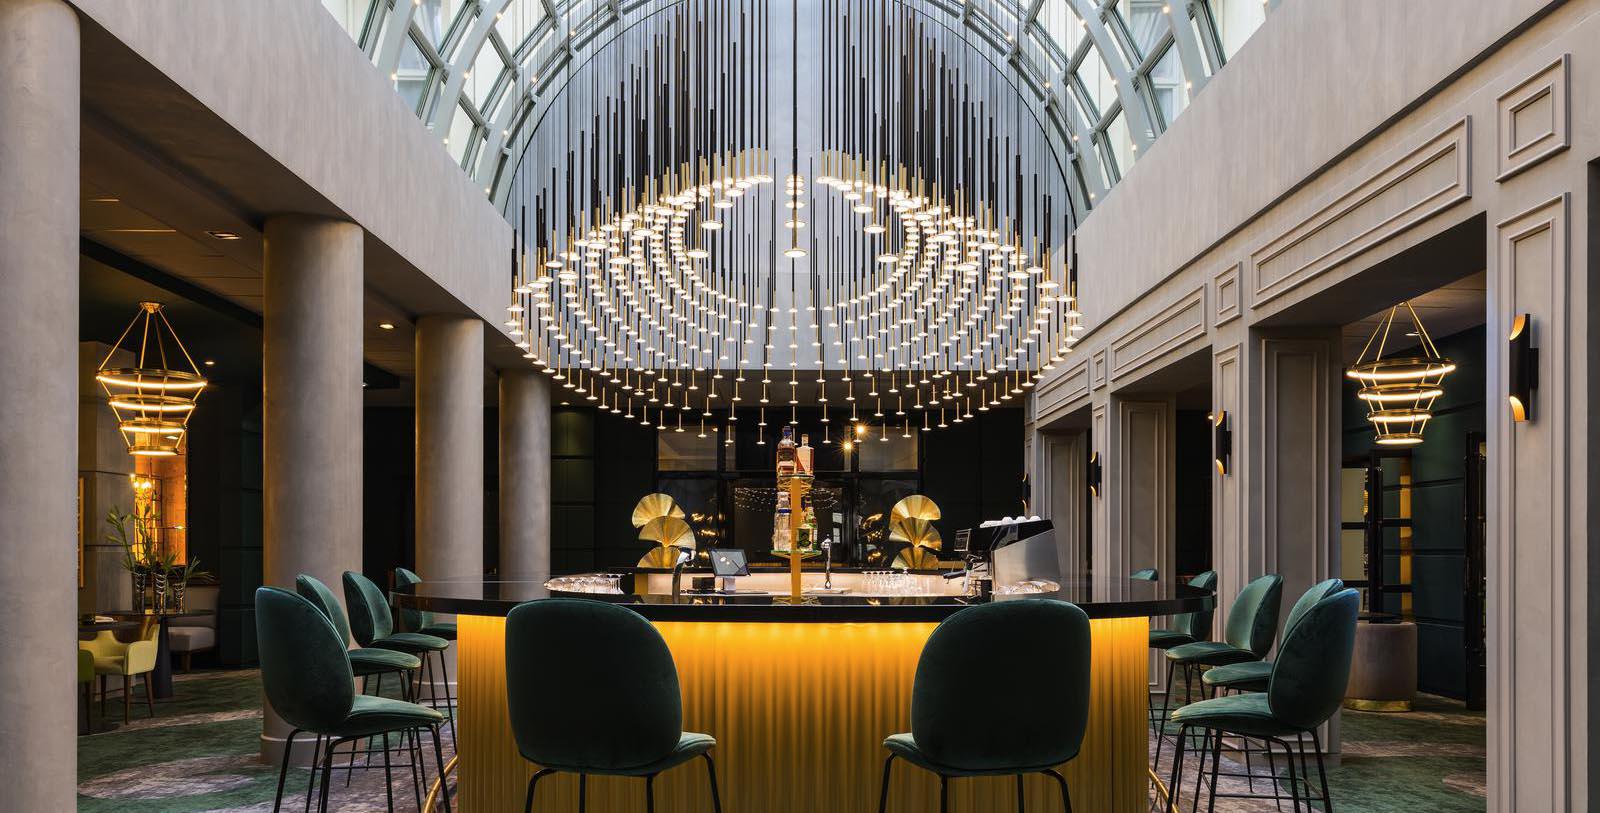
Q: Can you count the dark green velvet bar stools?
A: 11